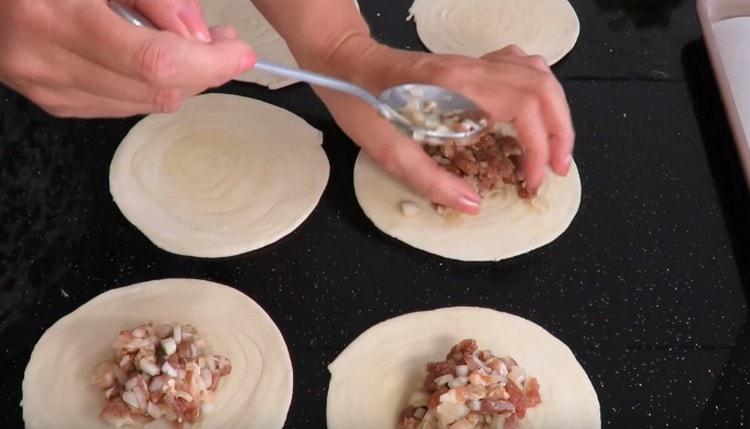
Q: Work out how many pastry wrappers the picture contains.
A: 6